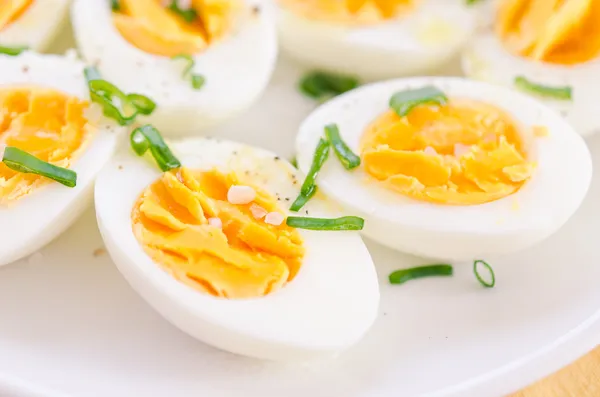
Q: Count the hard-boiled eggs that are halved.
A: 7